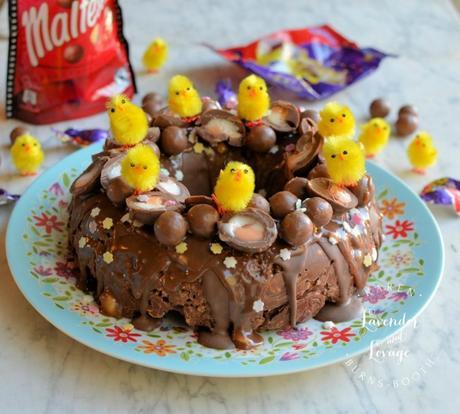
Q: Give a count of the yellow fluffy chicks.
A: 11